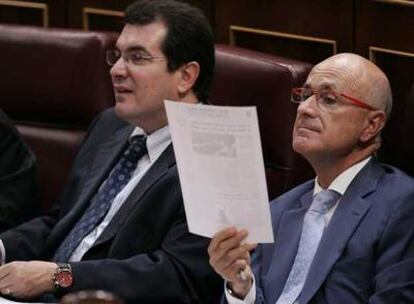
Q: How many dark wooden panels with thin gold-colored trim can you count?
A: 4